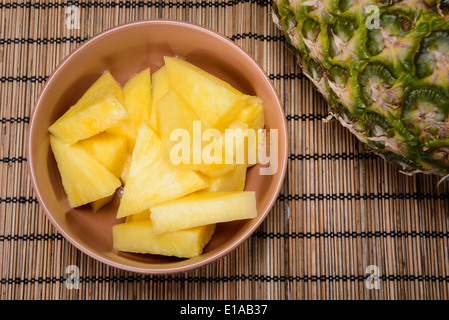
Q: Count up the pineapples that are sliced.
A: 1